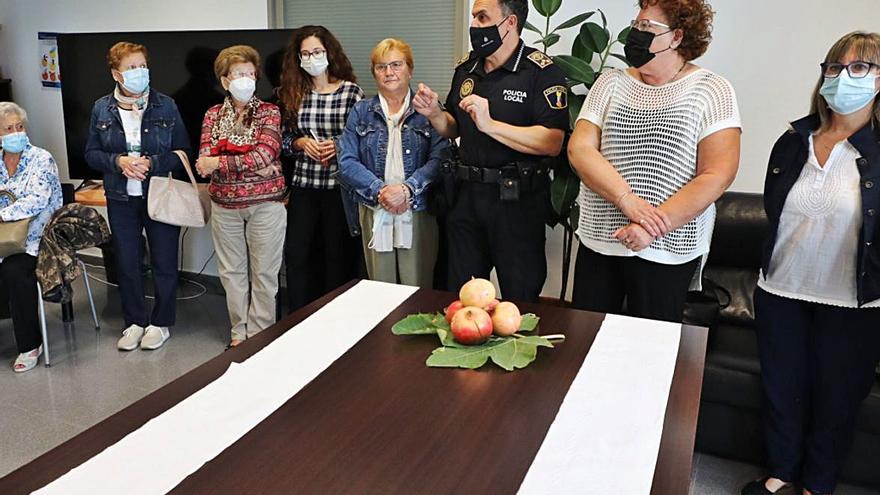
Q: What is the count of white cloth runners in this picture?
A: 2